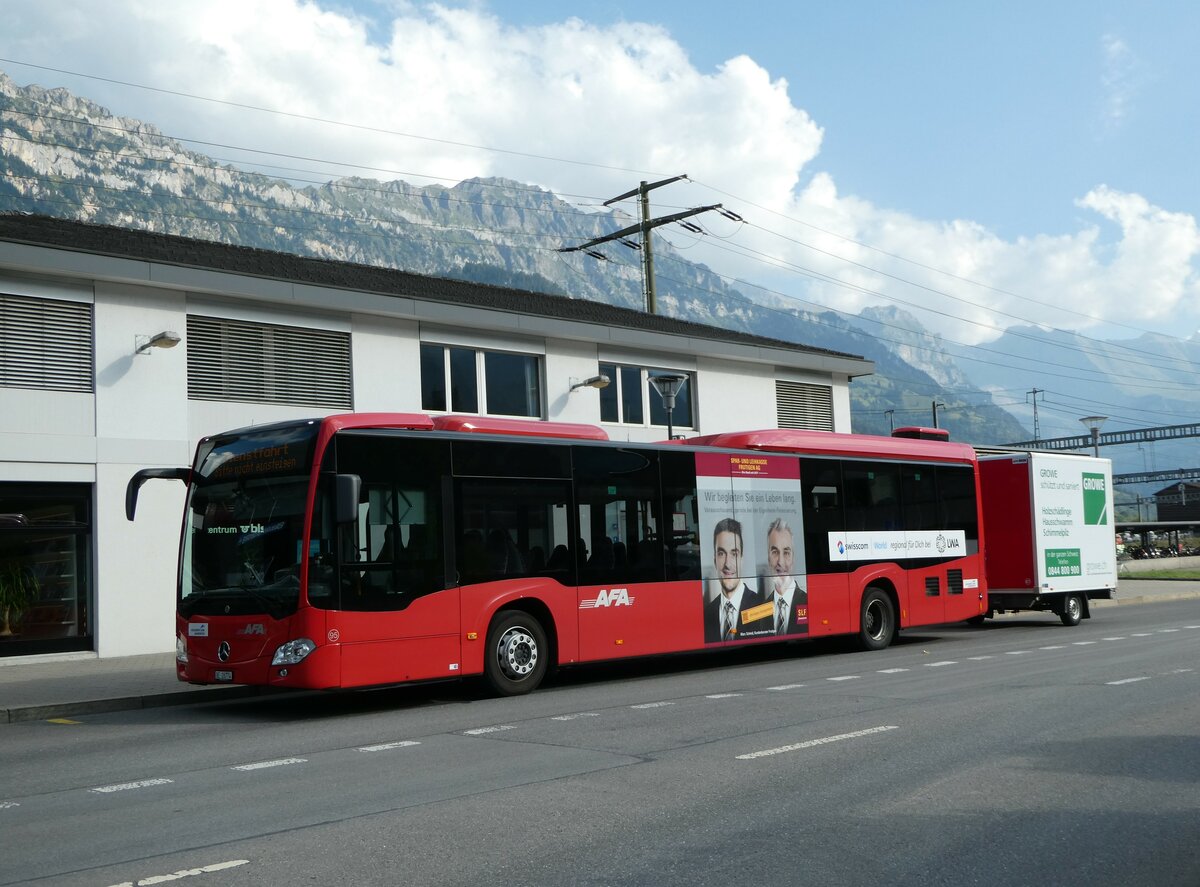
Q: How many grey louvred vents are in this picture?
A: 3